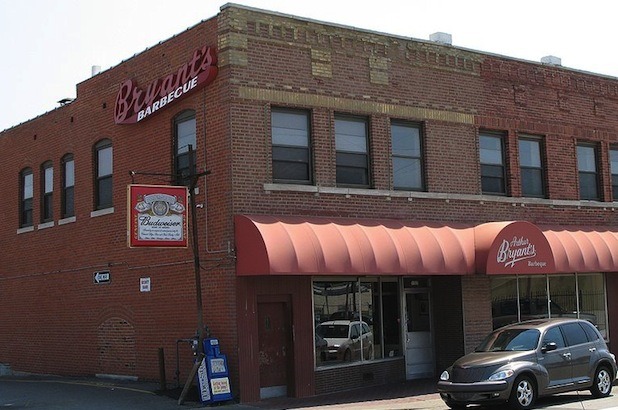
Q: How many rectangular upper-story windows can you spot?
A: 7